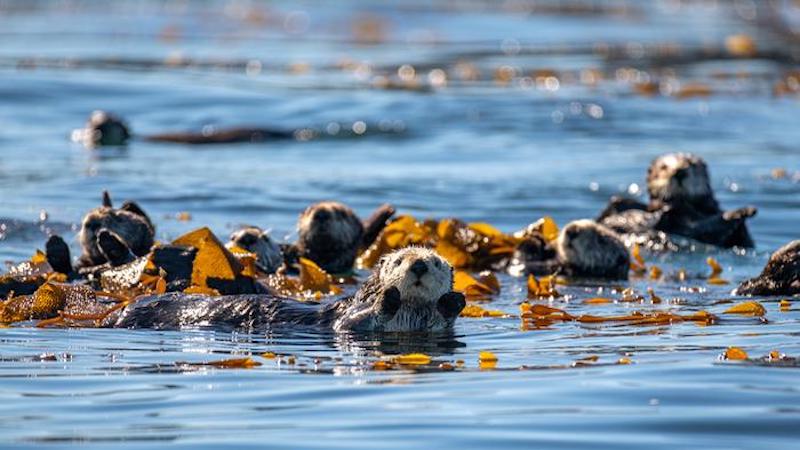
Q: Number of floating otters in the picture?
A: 8